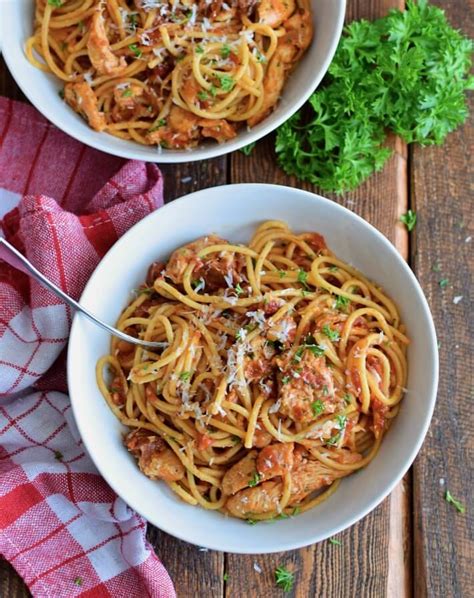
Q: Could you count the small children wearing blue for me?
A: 0